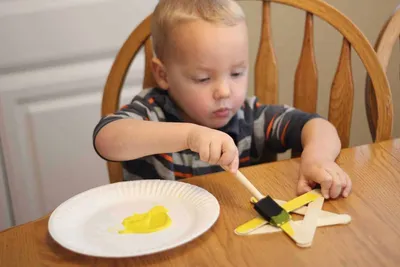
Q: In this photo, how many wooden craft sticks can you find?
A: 5